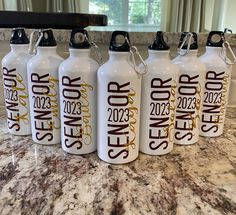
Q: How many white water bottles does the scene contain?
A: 7